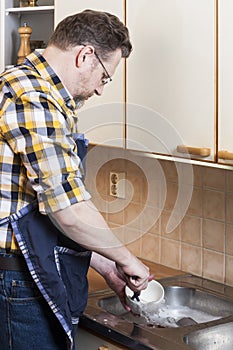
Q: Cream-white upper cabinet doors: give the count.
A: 3